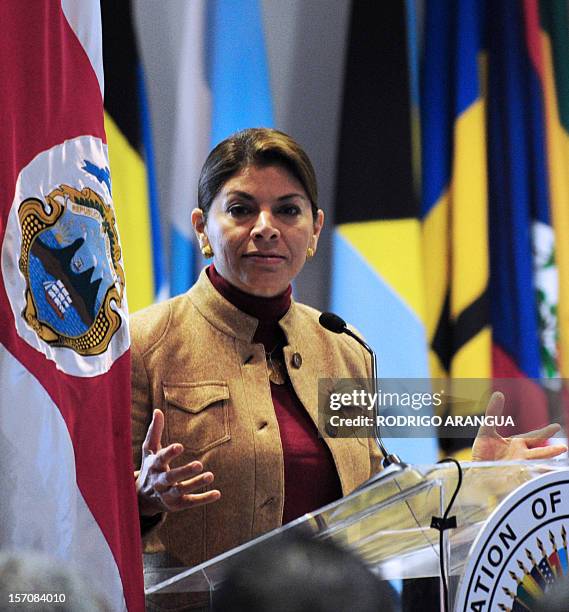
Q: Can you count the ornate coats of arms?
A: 1